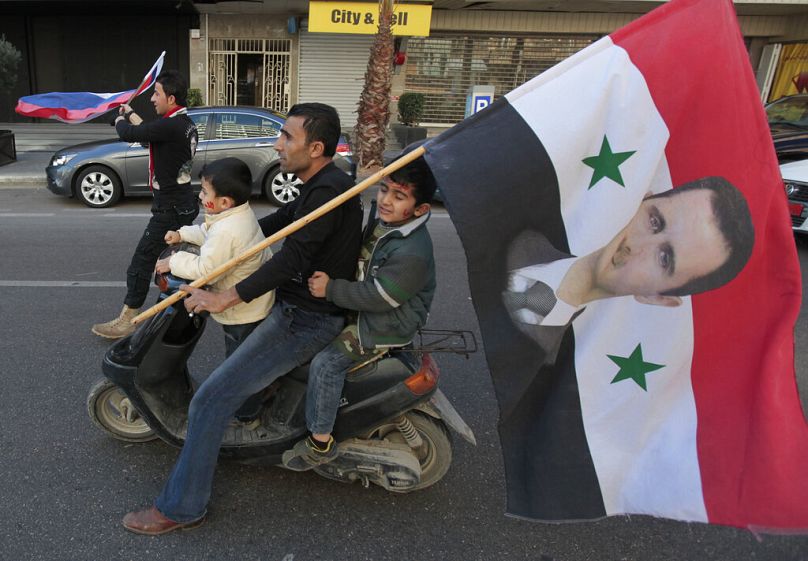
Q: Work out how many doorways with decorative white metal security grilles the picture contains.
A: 1